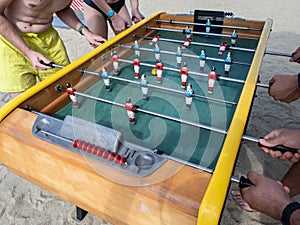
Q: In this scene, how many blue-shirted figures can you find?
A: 11